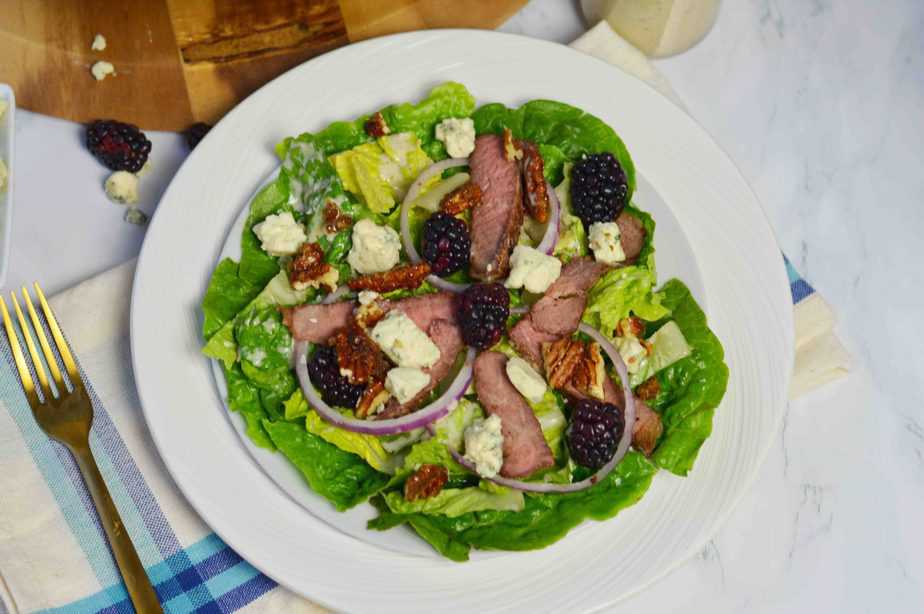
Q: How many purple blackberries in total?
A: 7